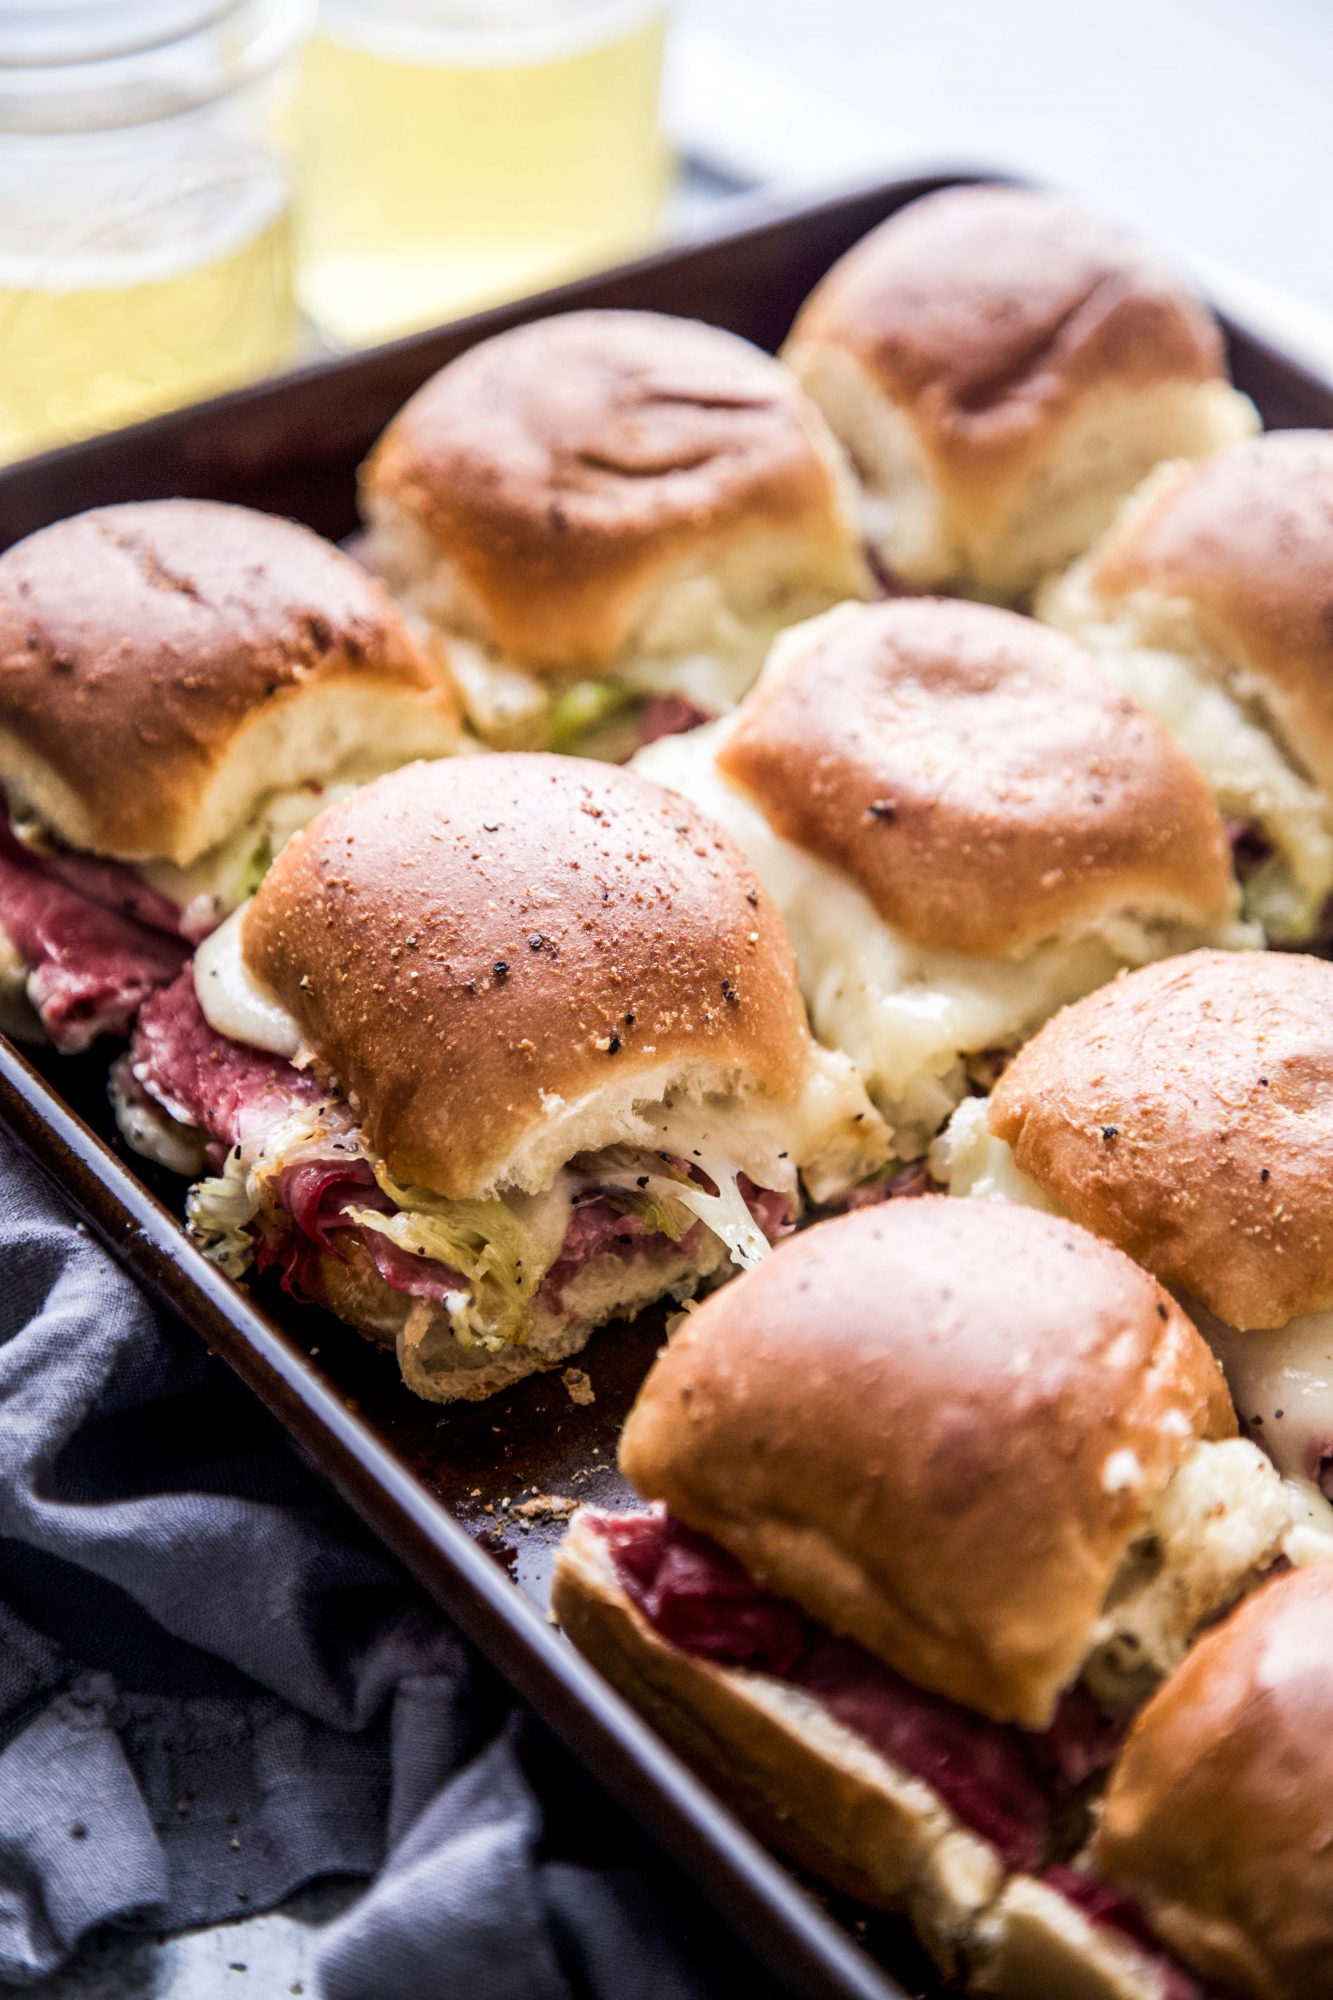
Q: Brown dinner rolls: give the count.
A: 9